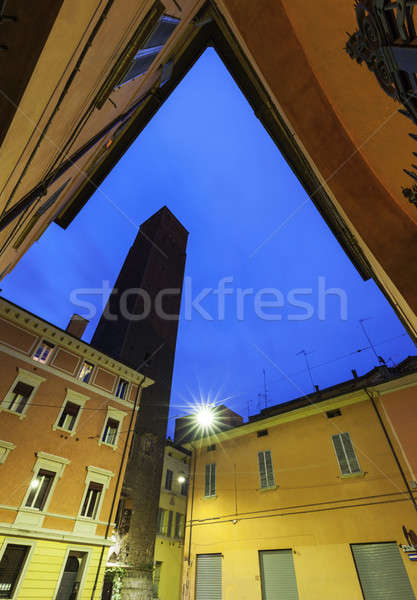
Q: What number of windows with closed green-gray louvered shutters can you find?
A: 3